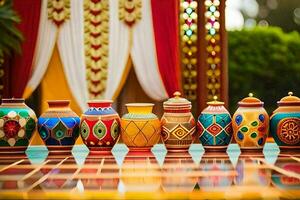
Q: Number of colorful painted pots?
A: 8